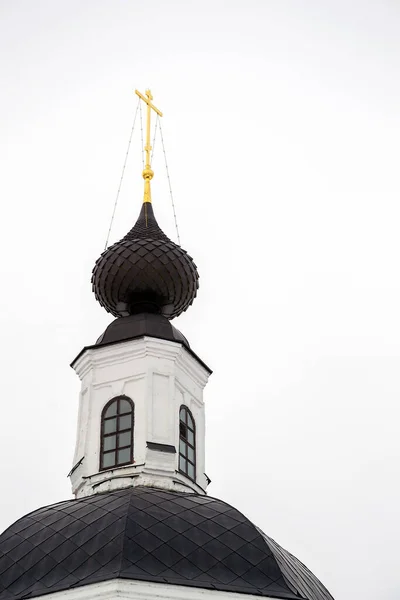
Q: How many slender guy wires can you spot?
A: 4